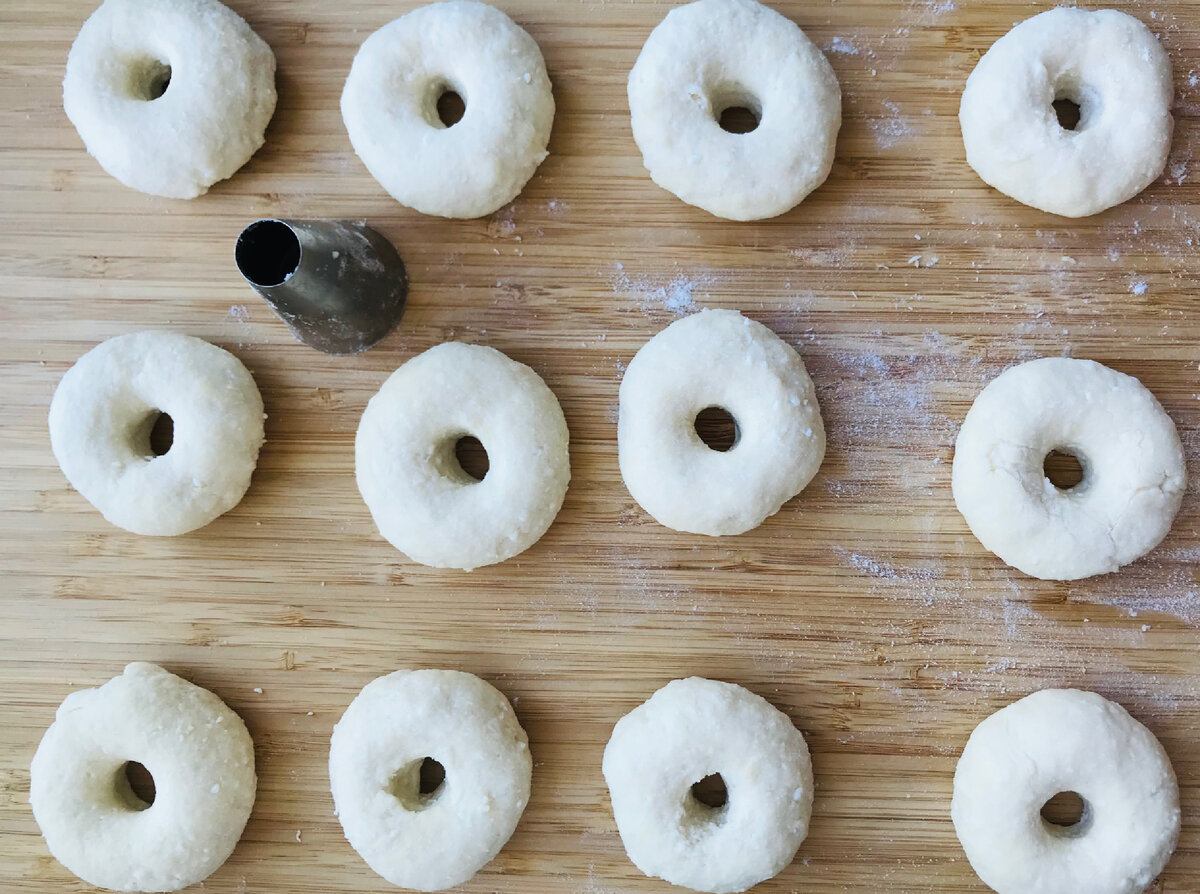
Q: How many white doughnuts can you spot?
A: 12